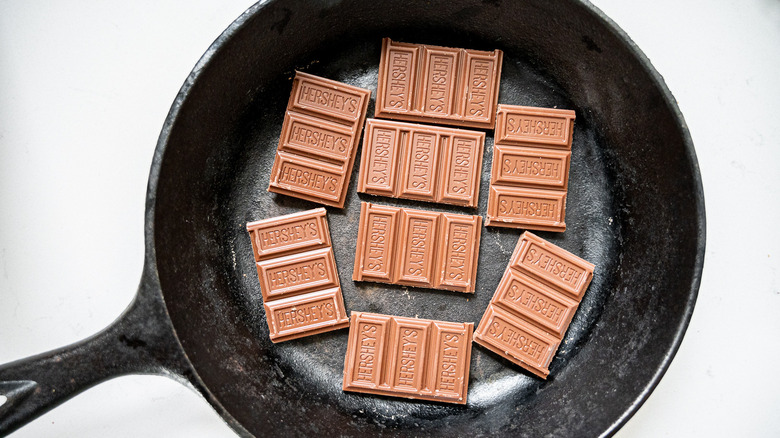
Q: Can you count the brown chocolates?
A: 8